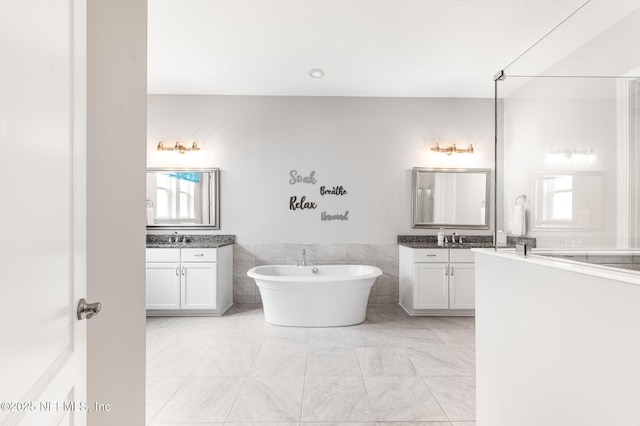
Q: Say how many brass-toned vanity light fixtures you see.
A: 2